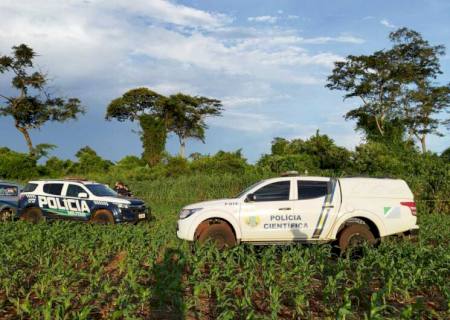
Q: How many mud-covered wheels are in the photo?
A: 4